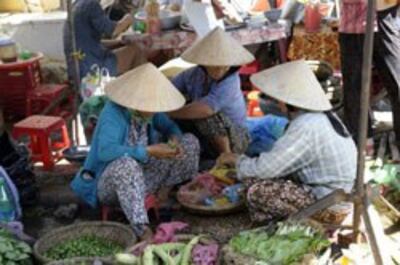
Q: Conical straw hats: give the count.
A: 3